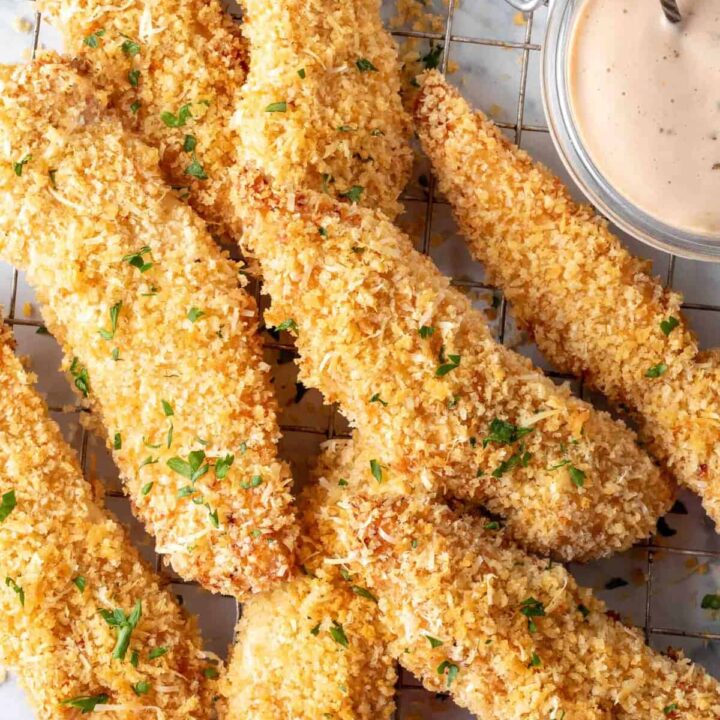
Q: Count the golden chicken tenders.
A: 8